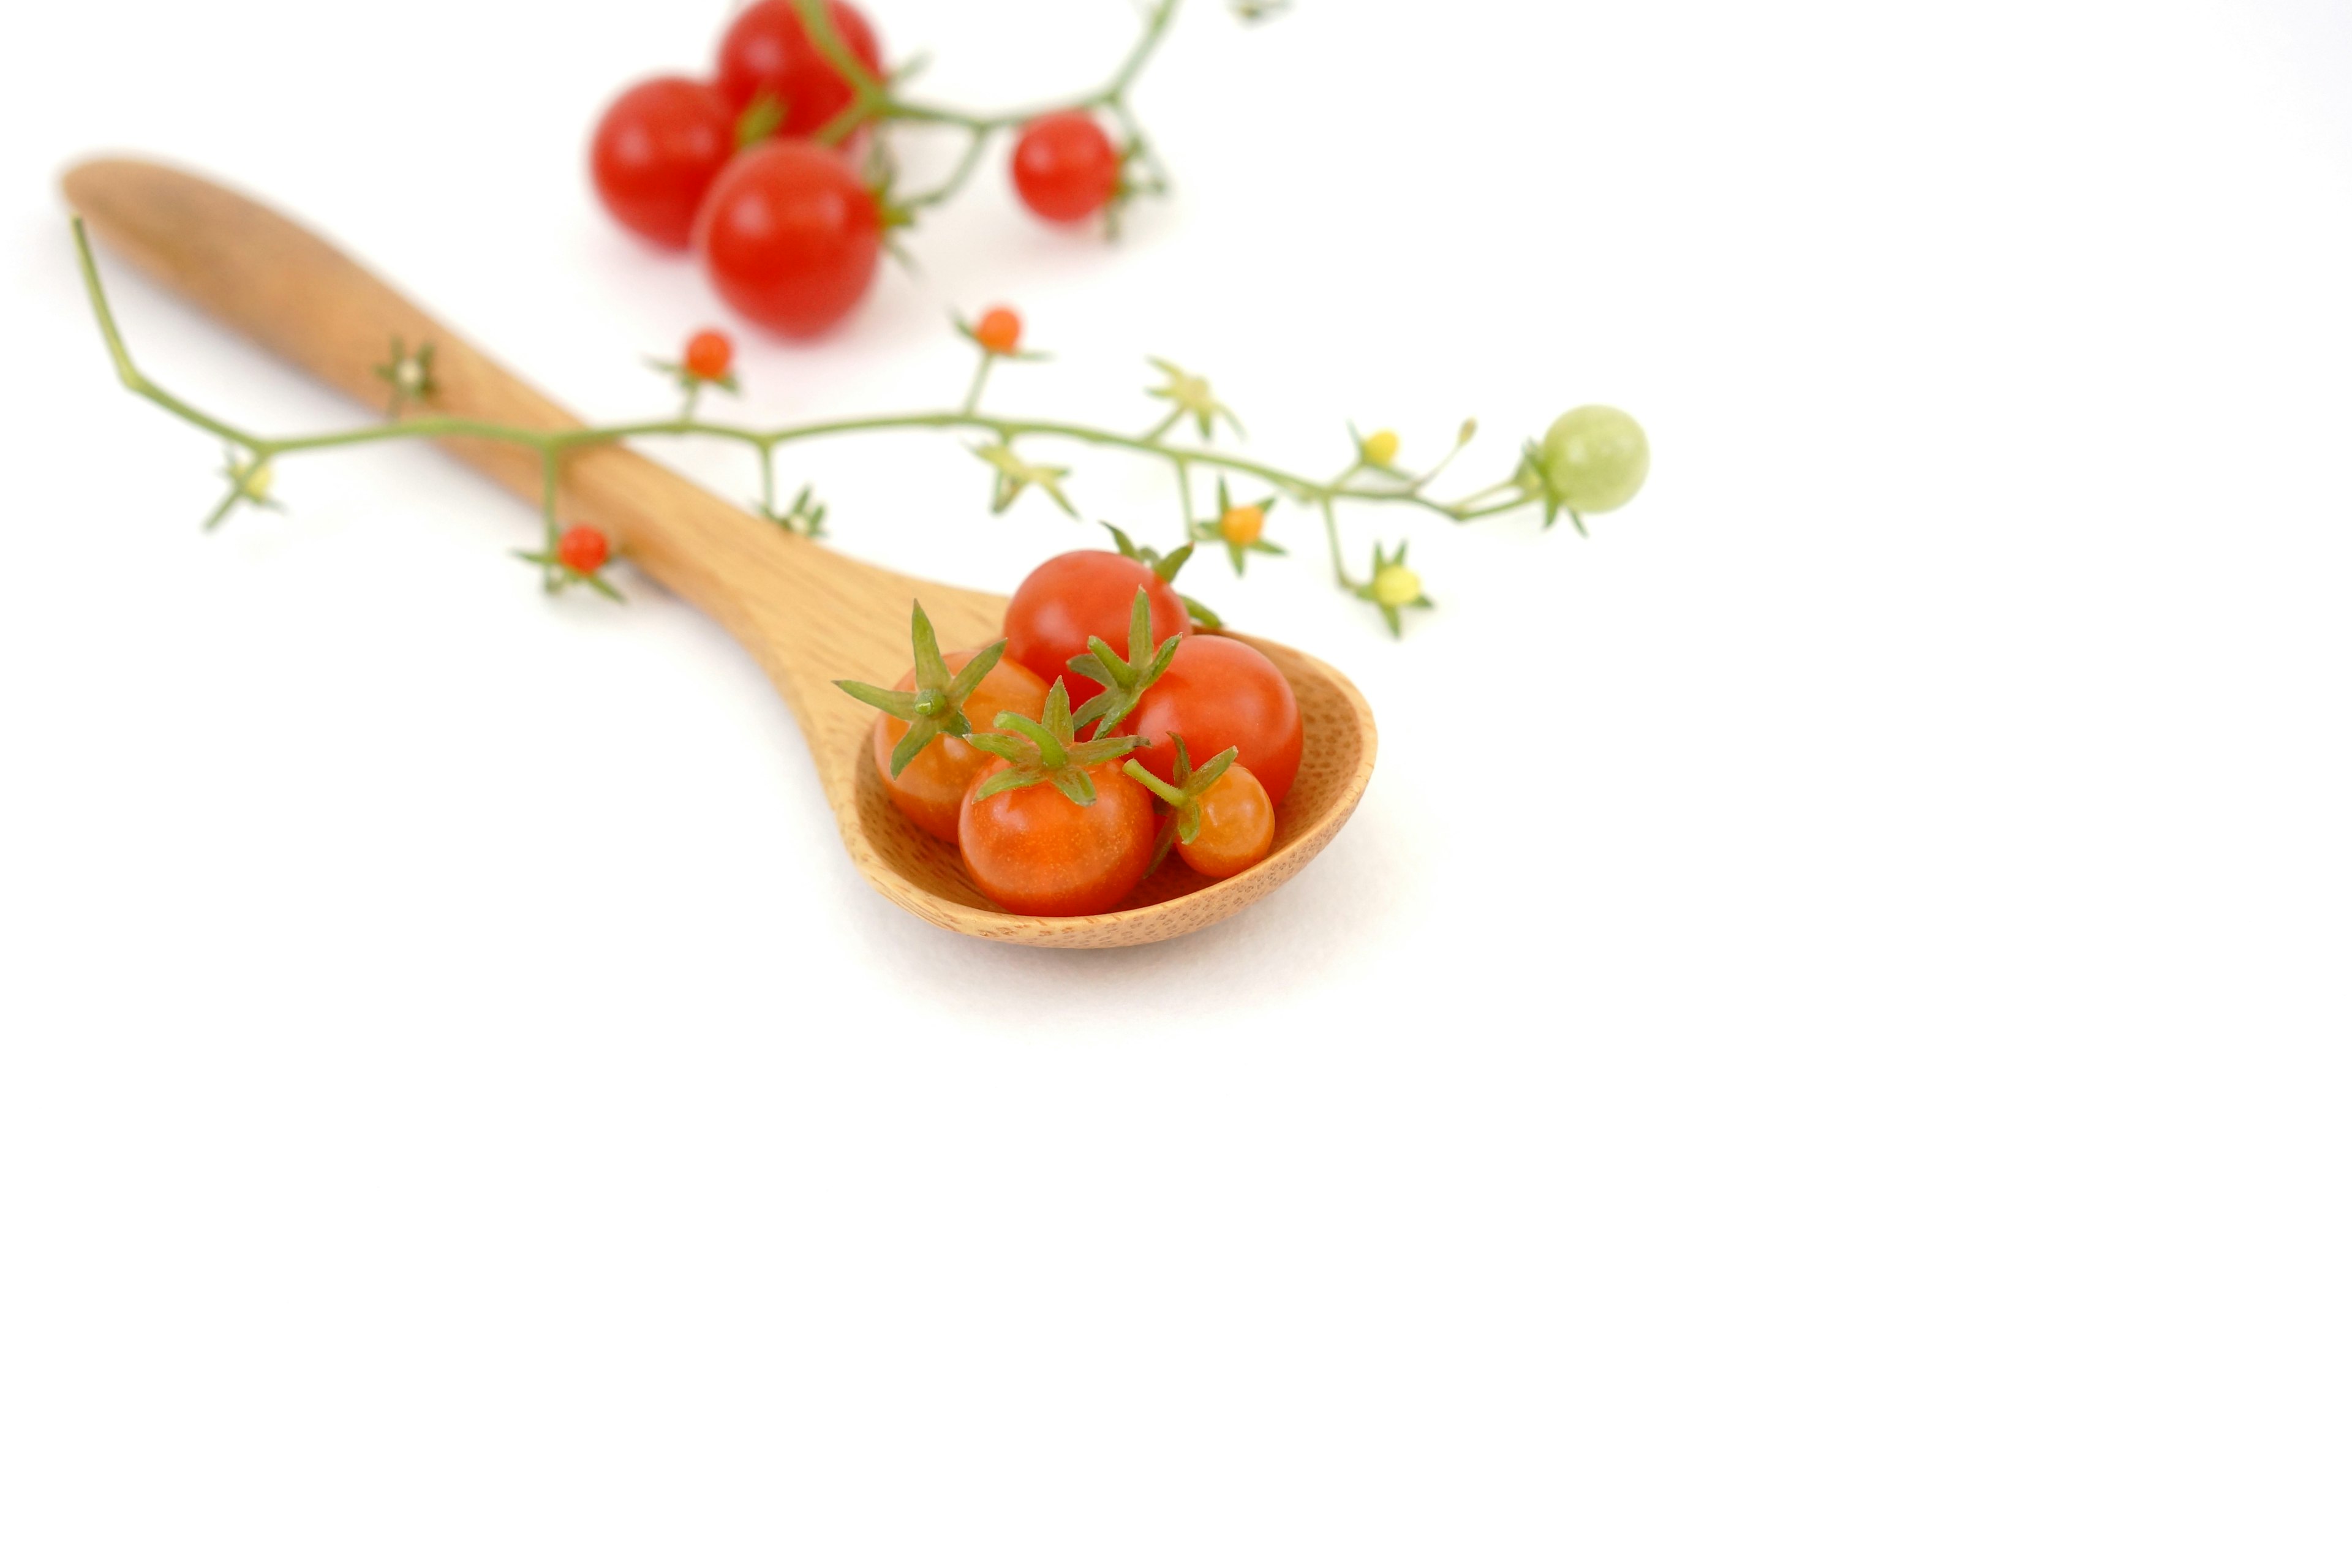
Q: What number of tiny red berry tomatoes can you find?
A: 3